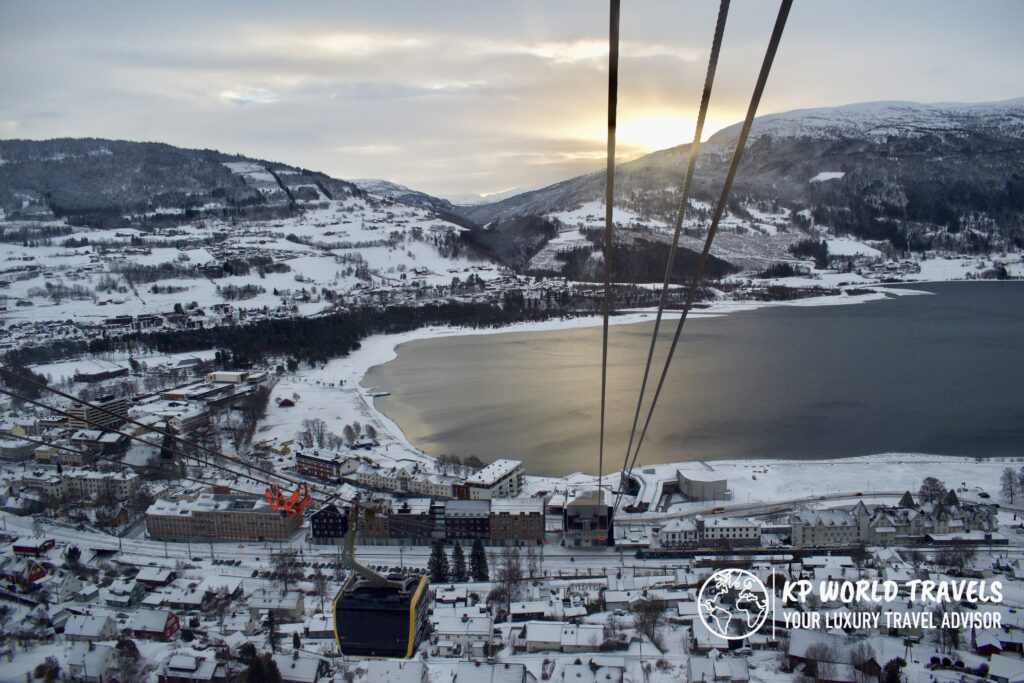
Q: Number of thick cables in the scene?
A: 3